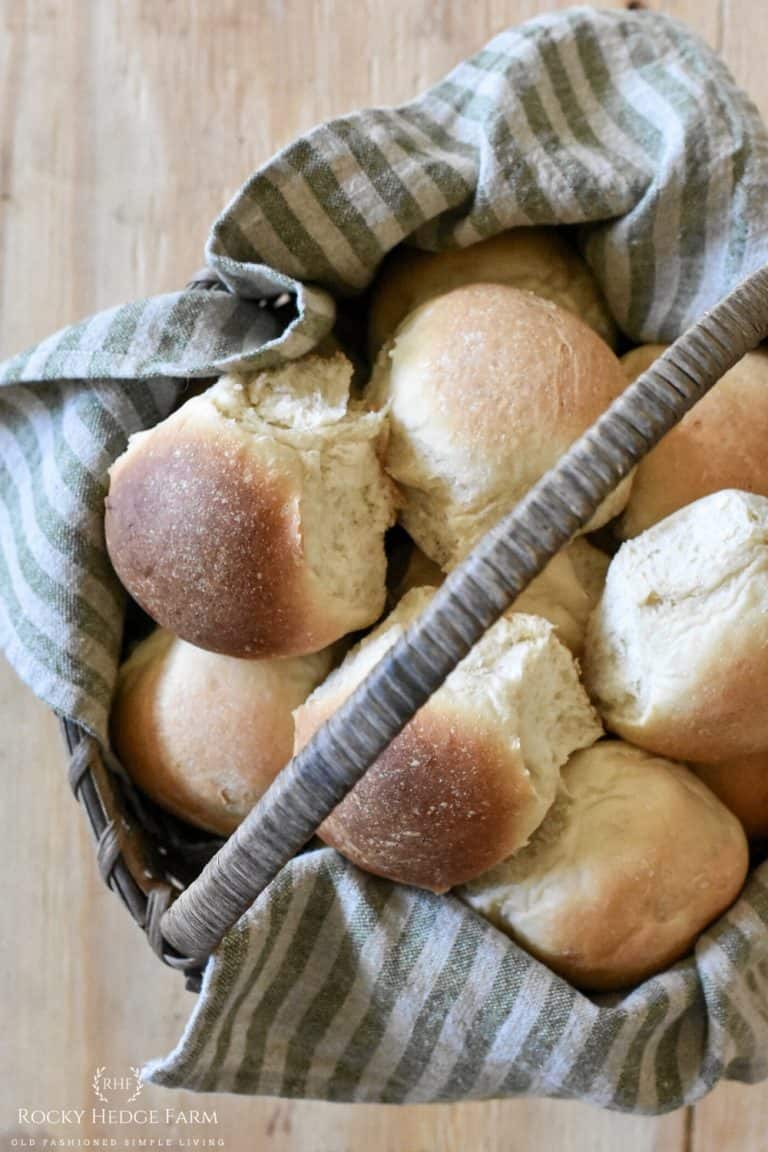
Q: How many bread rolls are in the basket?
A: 10